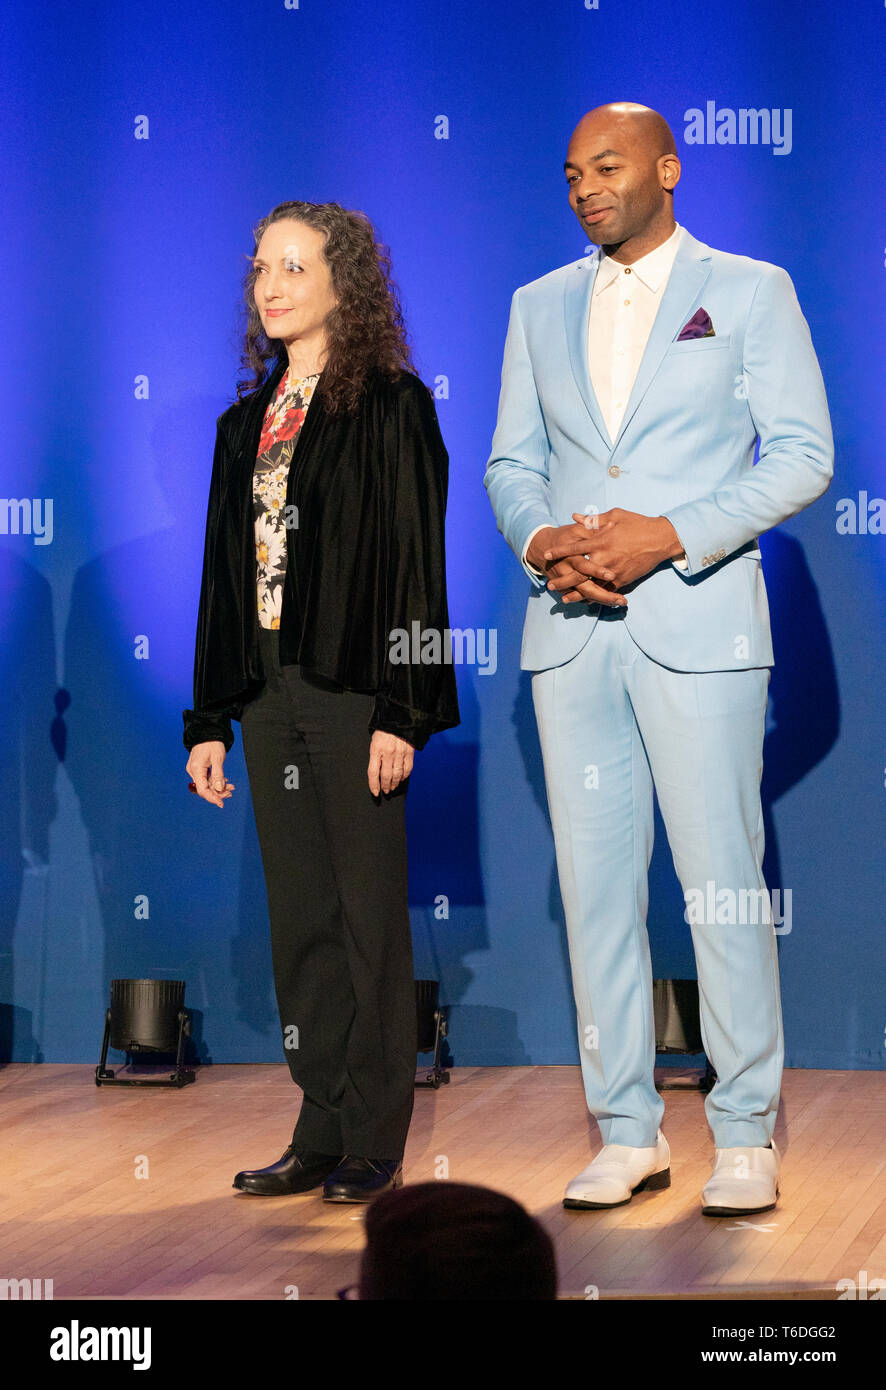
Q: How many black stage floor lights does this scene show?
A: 3